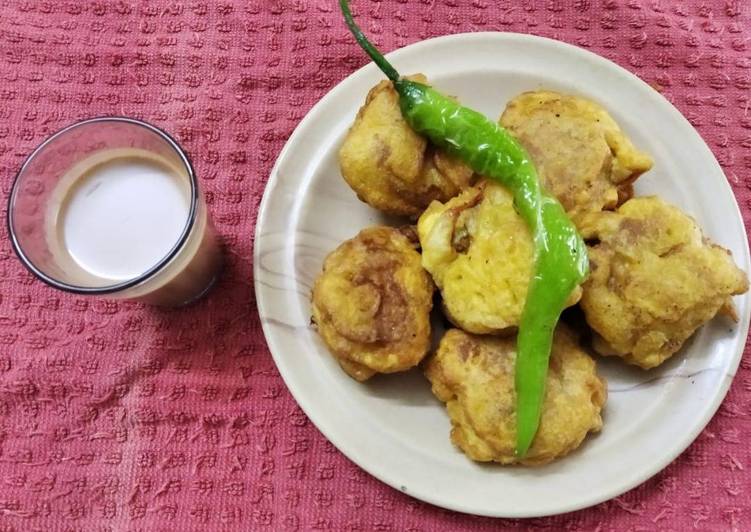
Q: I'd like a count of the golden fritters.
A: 6